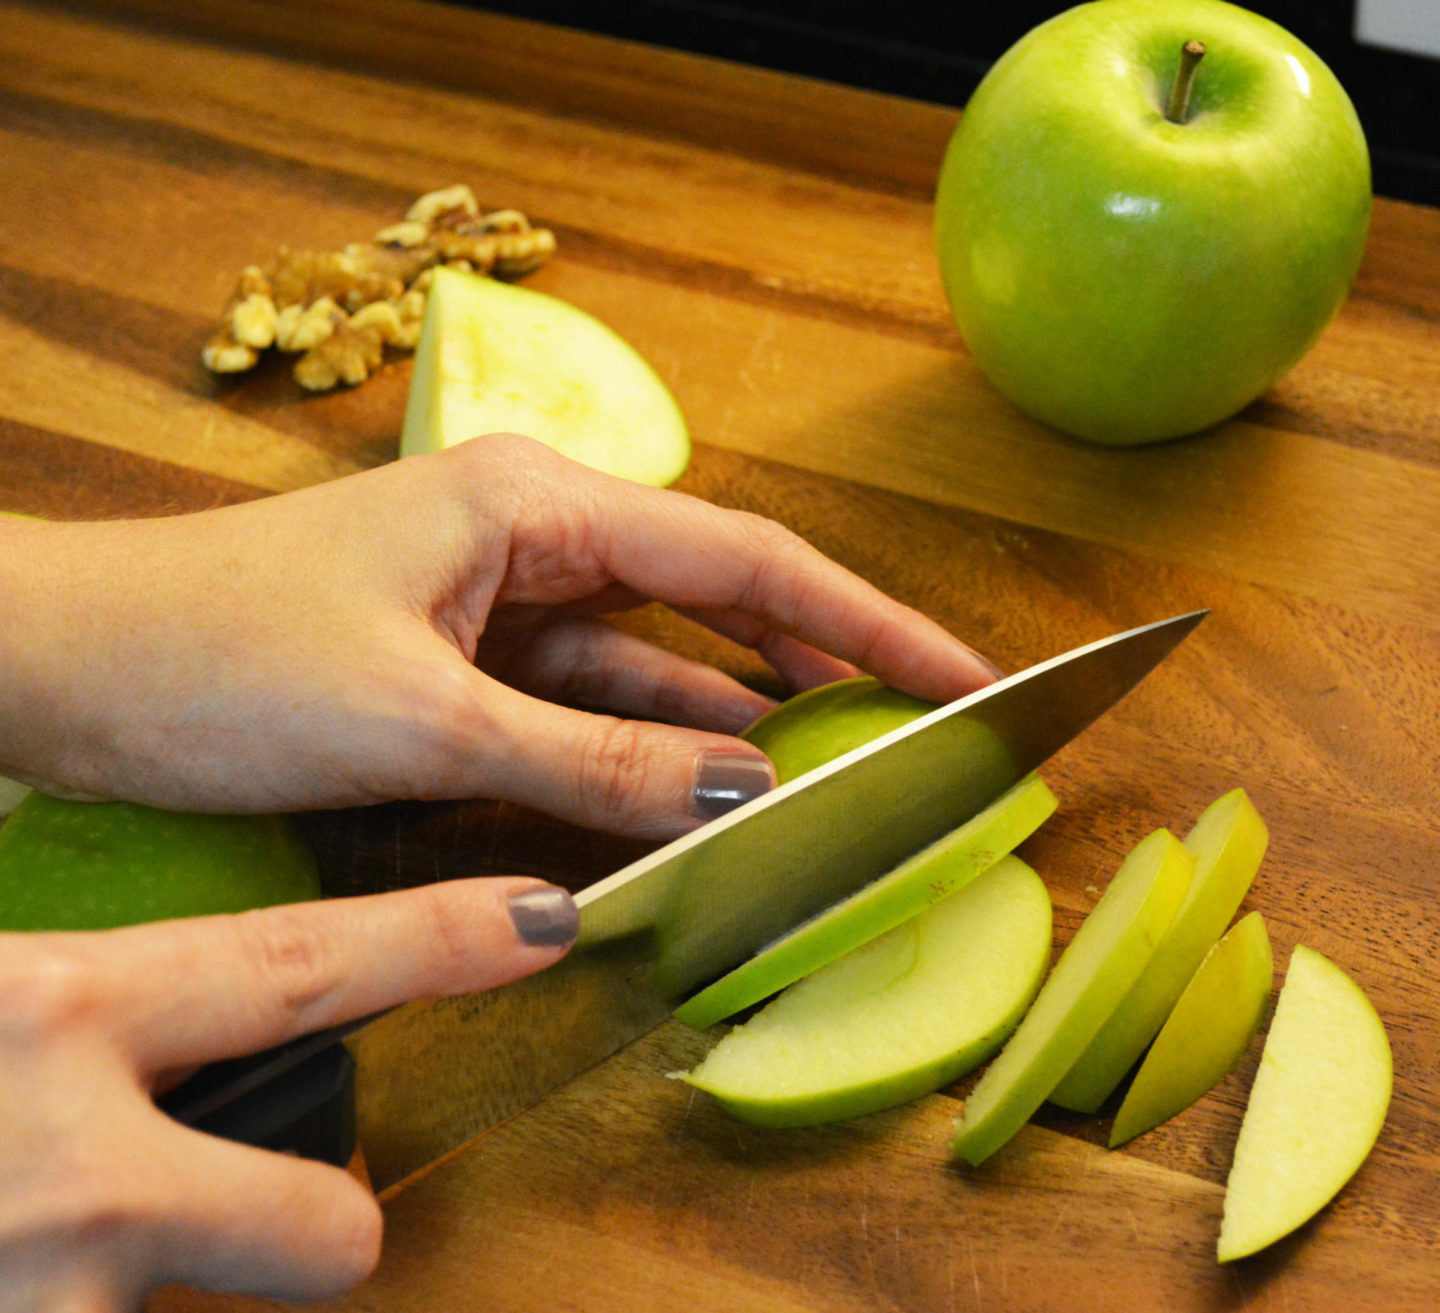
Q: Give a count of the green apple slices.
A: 6